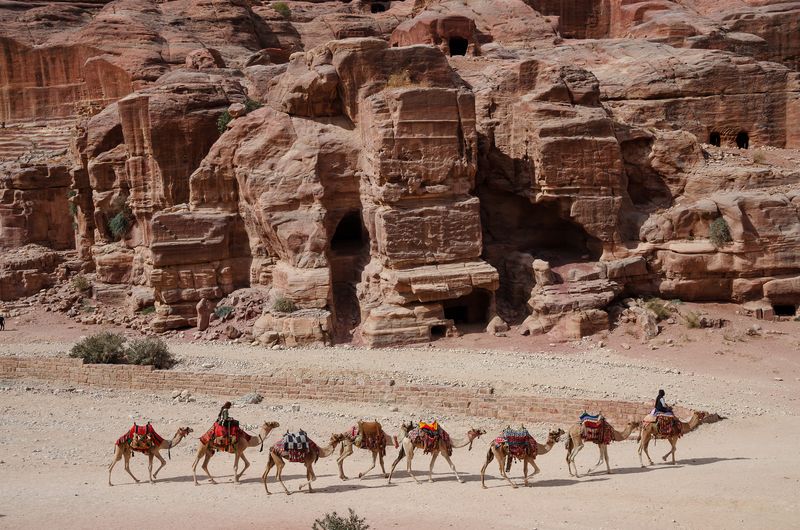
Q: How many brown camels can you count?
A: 8